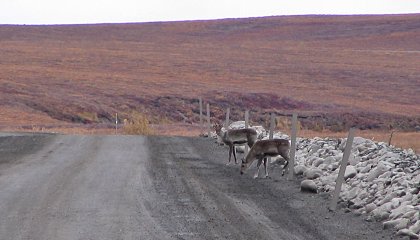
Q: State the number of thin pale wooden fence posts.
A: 7